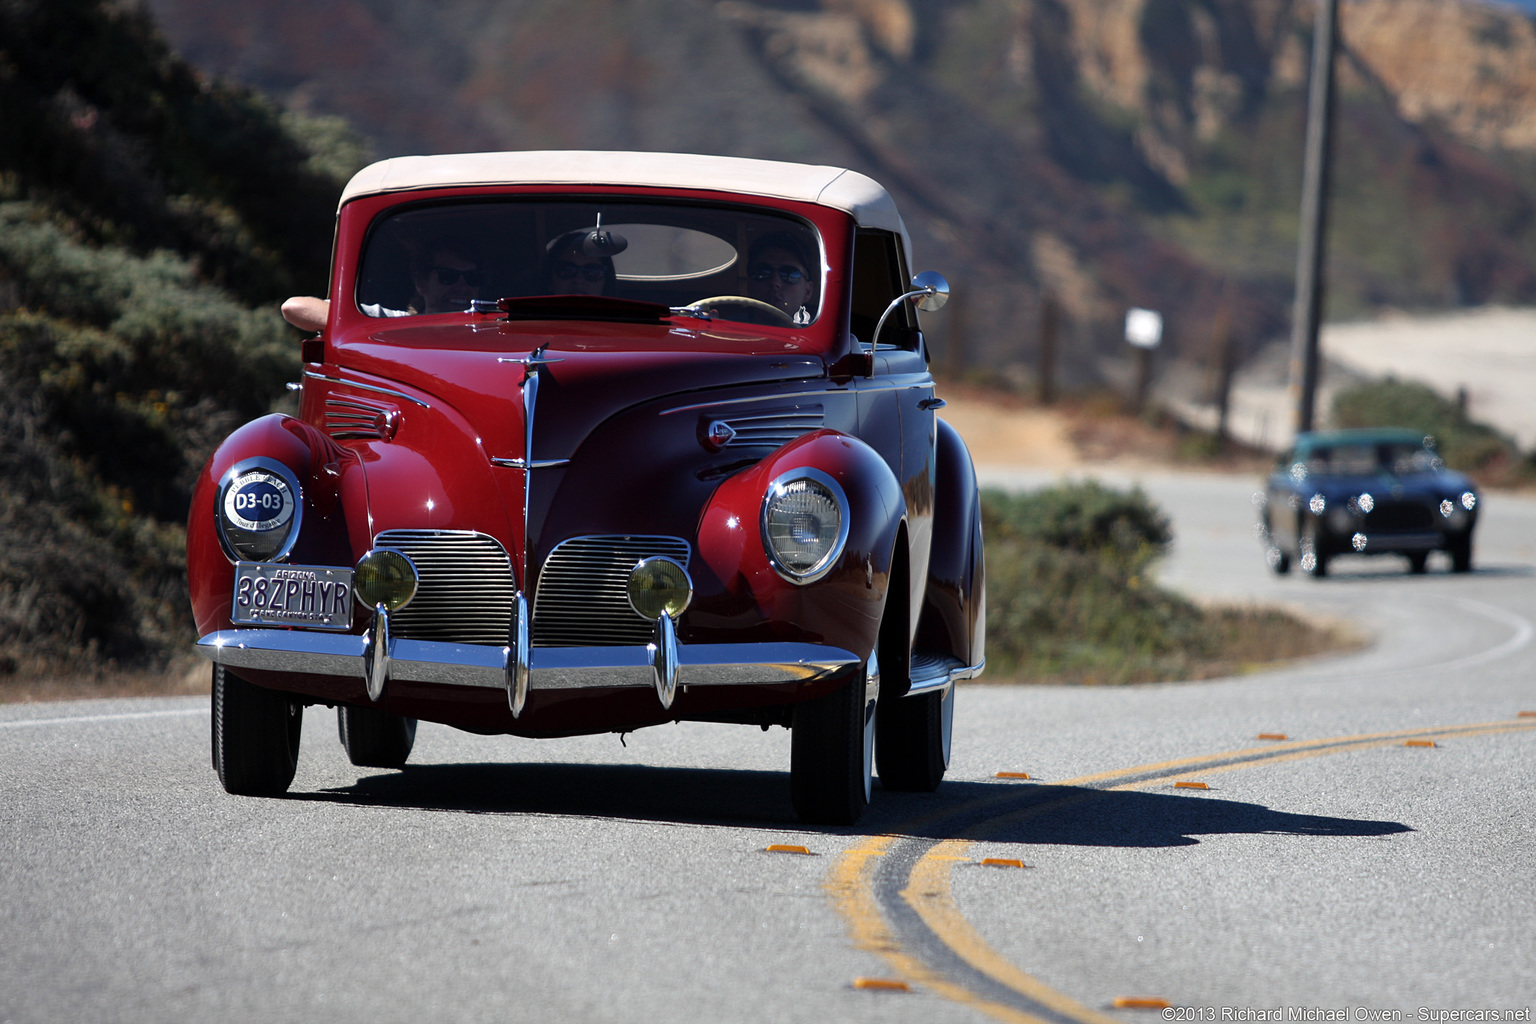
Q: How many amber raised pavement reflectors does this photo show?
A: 9